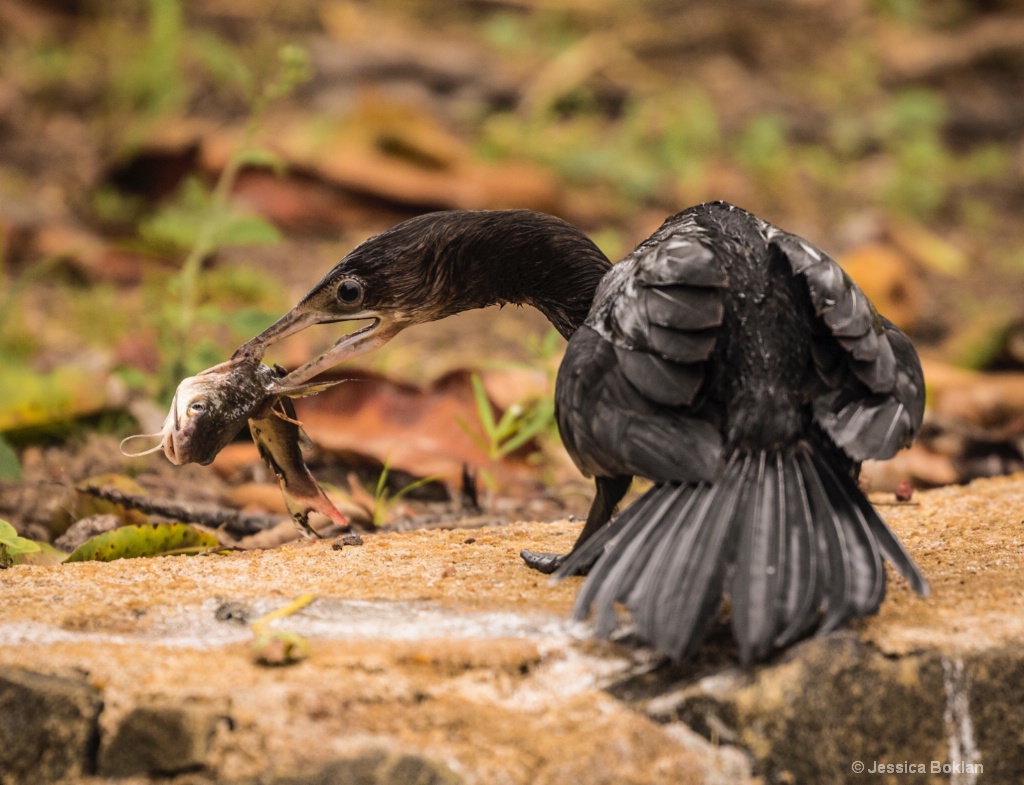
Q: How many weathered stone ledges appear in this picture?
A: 1